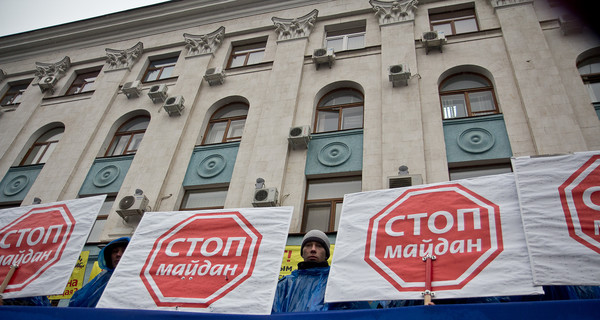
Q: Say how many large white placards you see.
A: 4